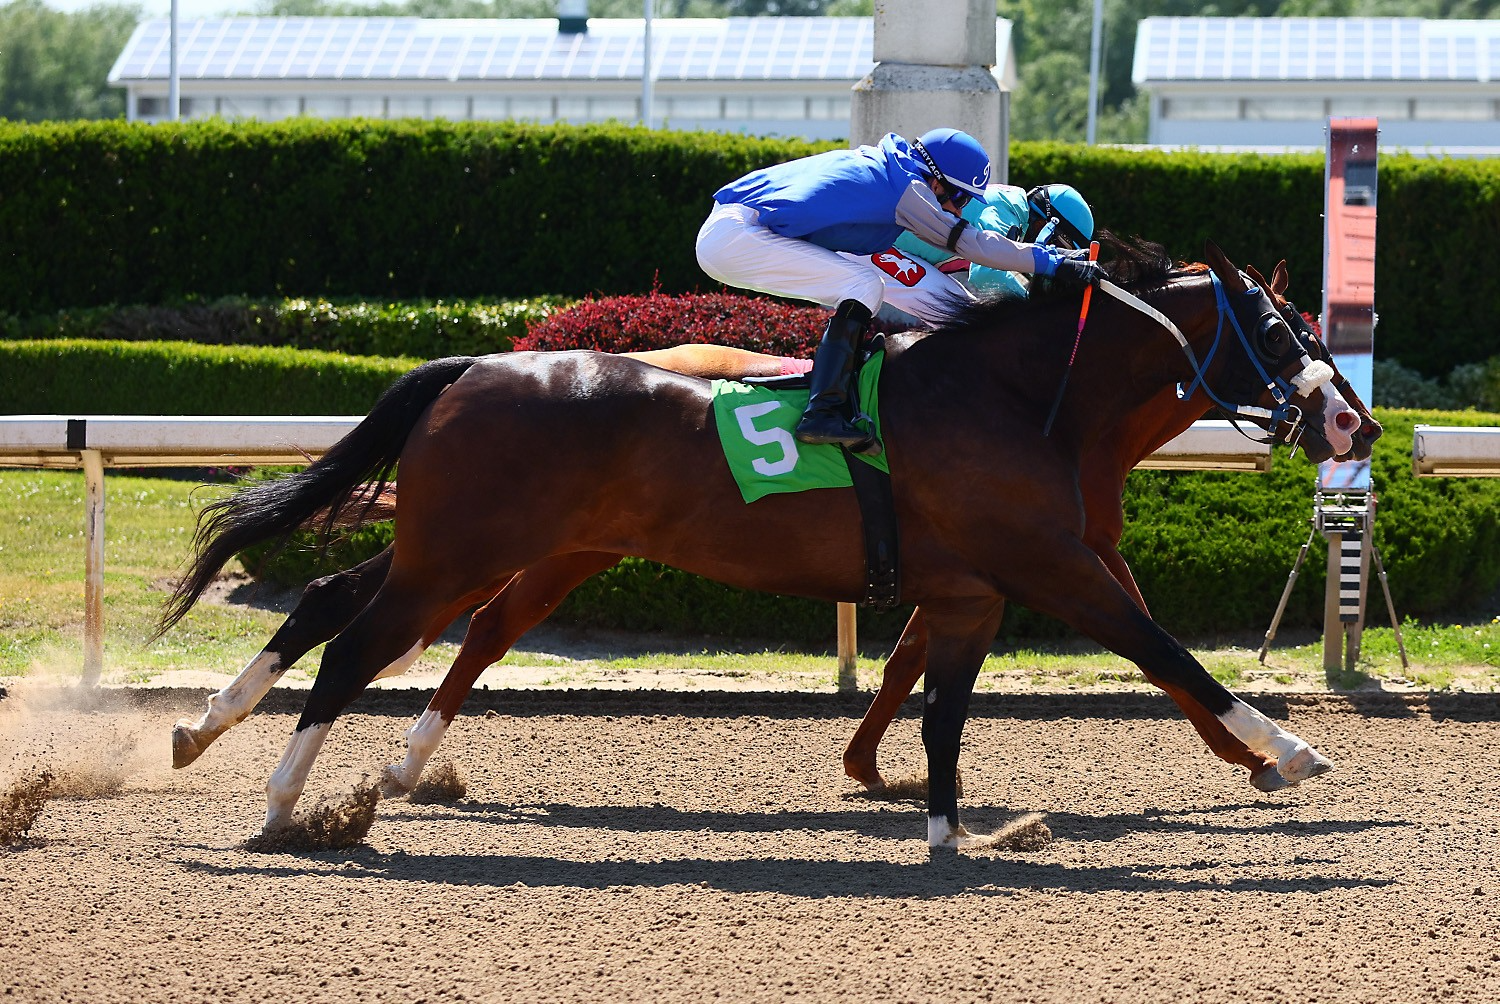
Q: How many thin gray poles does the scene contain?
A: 3